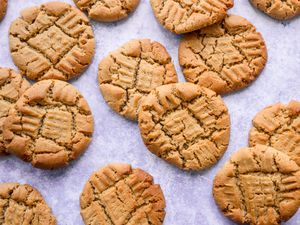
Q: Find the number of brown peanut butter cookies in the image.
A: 14